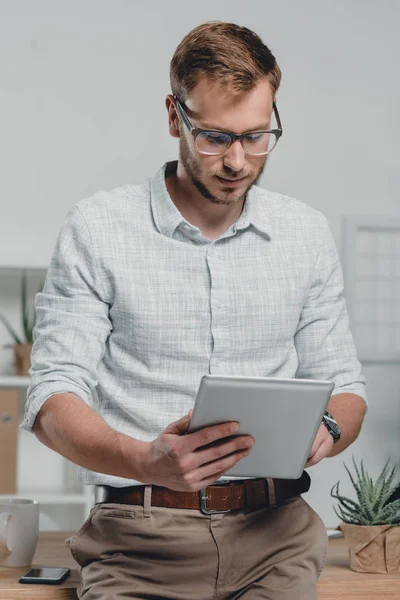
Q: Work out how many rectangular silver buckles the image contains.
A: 1